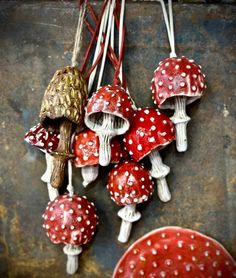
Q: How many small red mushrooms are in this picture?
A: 7